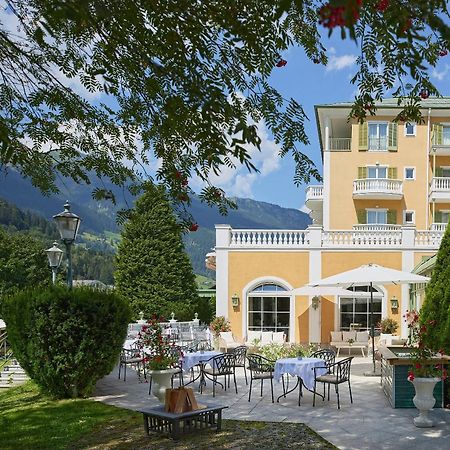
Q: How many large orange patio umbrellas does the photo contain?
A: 0